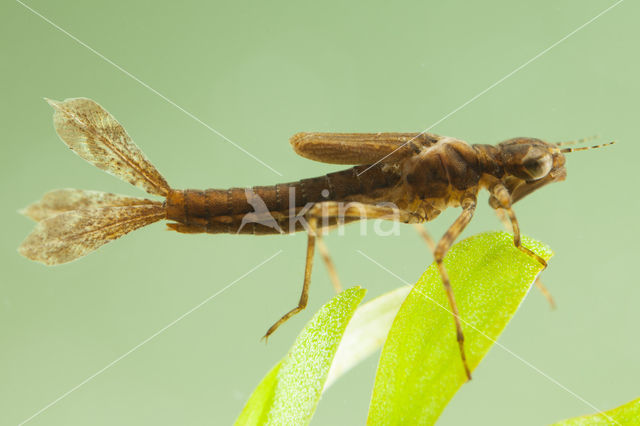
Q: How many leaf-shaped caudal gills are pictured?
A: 3